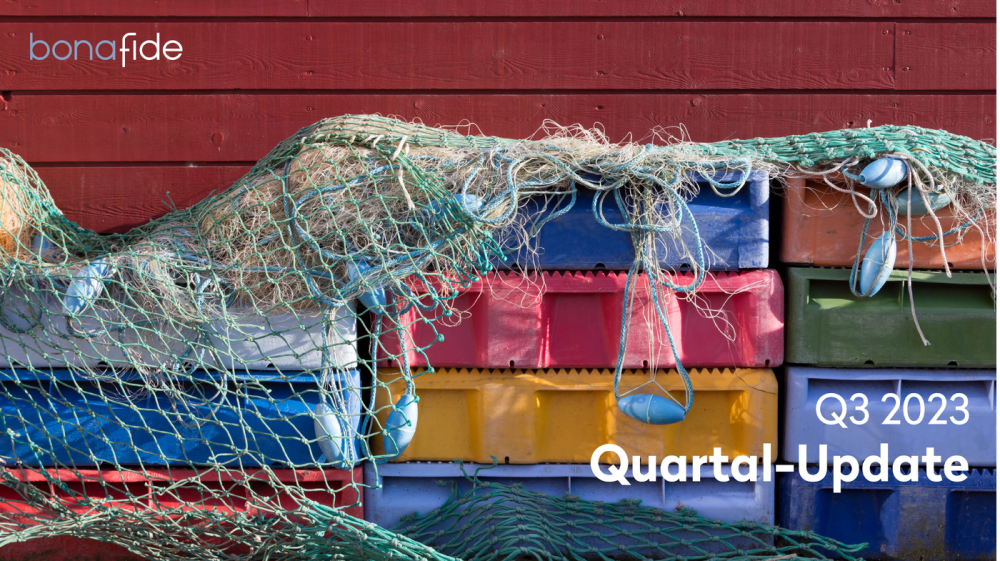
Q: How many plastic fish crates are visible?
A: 11